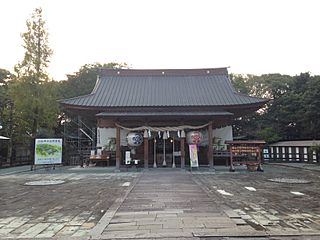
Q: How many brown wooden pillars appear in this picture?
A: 4